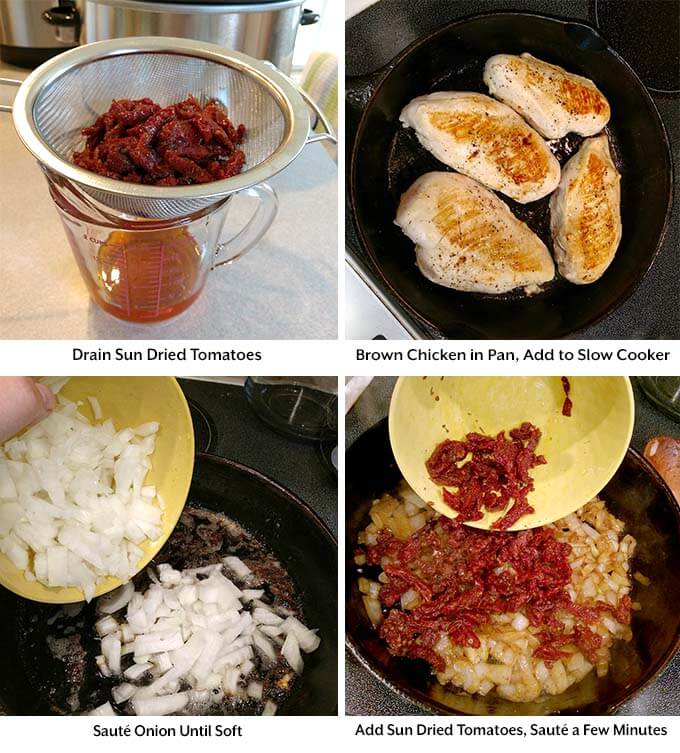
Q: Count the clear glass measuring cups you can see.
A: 1